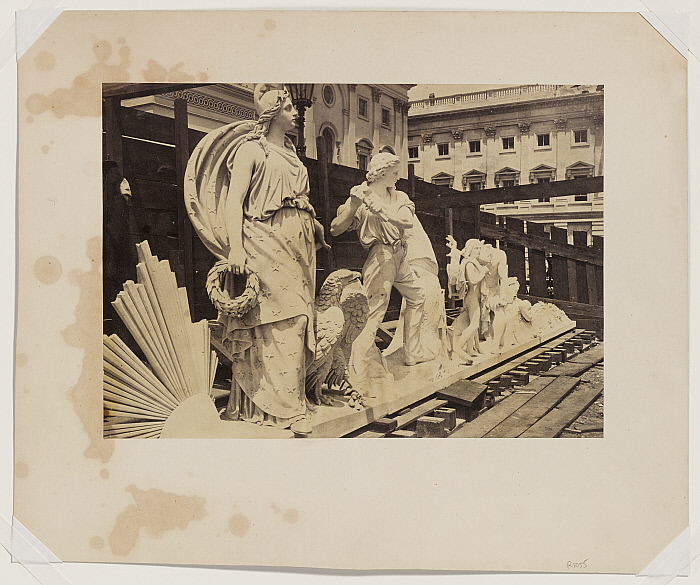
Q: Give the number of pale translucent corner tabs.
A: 4